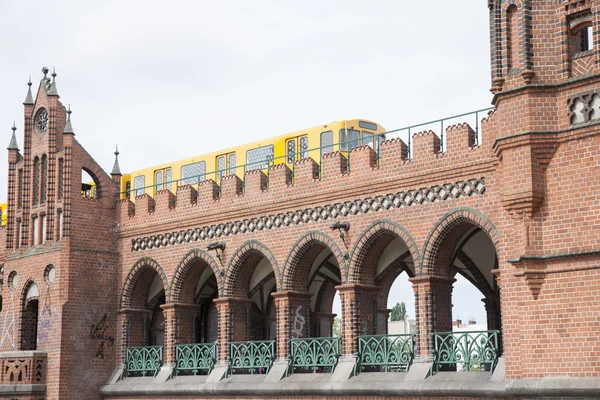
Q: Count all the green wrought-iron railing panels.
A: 6